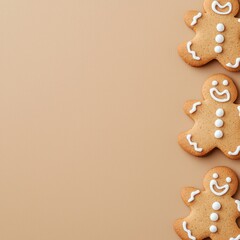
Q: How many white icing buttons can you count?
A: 9